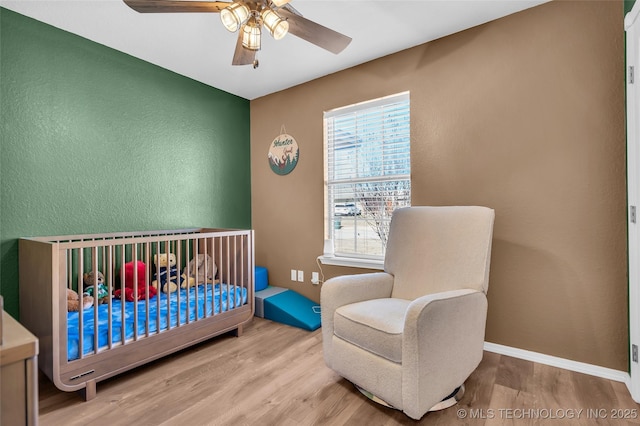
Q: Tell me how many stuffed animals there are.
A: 5